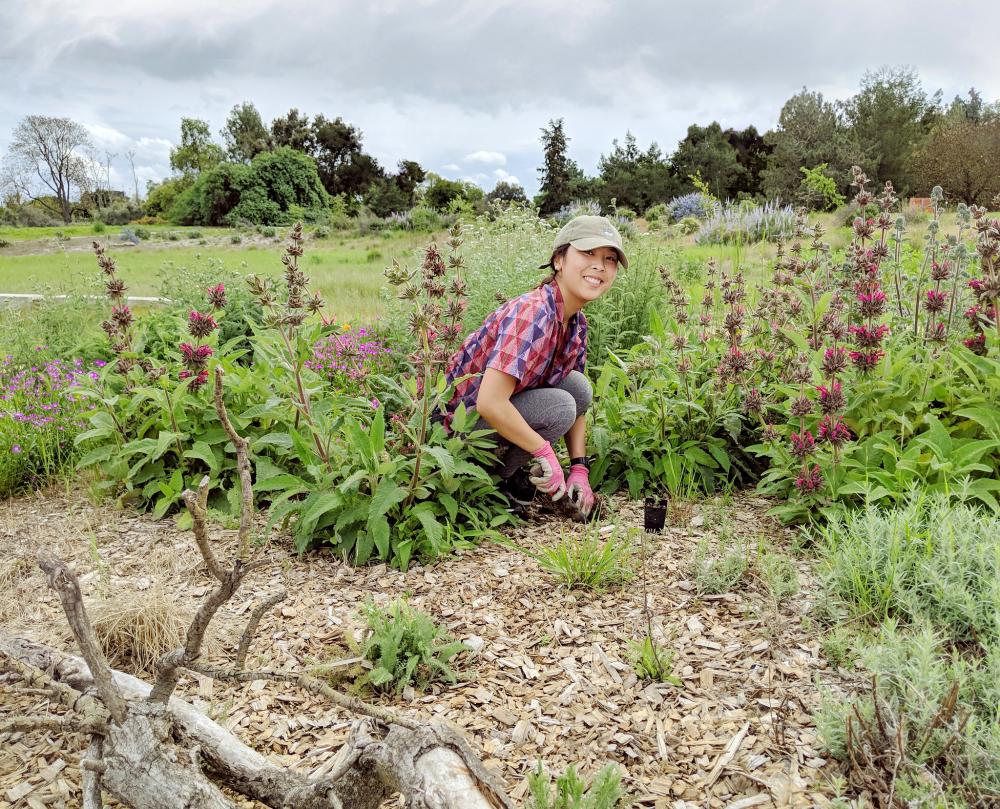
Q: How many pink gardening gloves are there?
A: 2